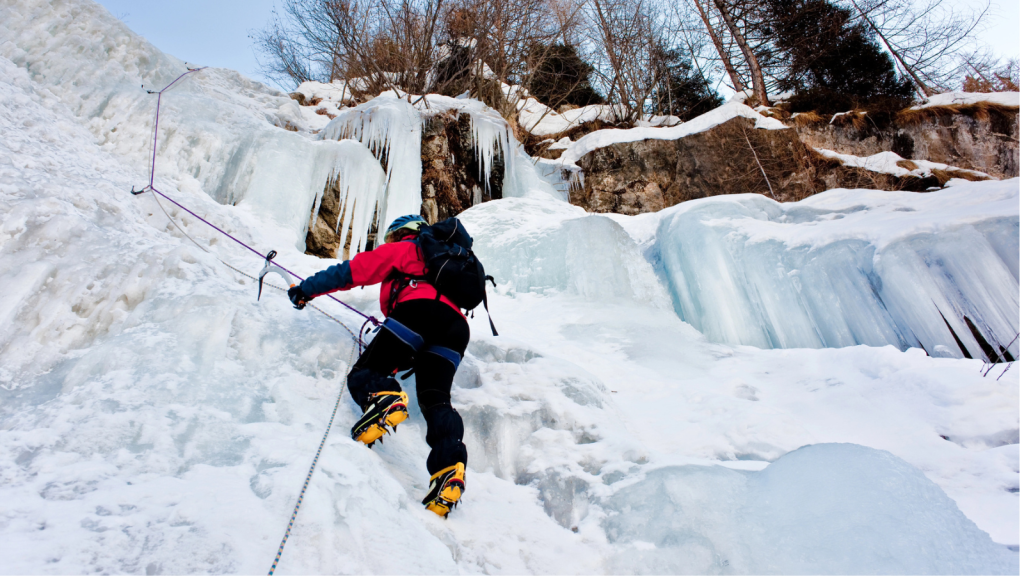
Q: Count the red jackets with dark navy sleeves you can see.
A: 1